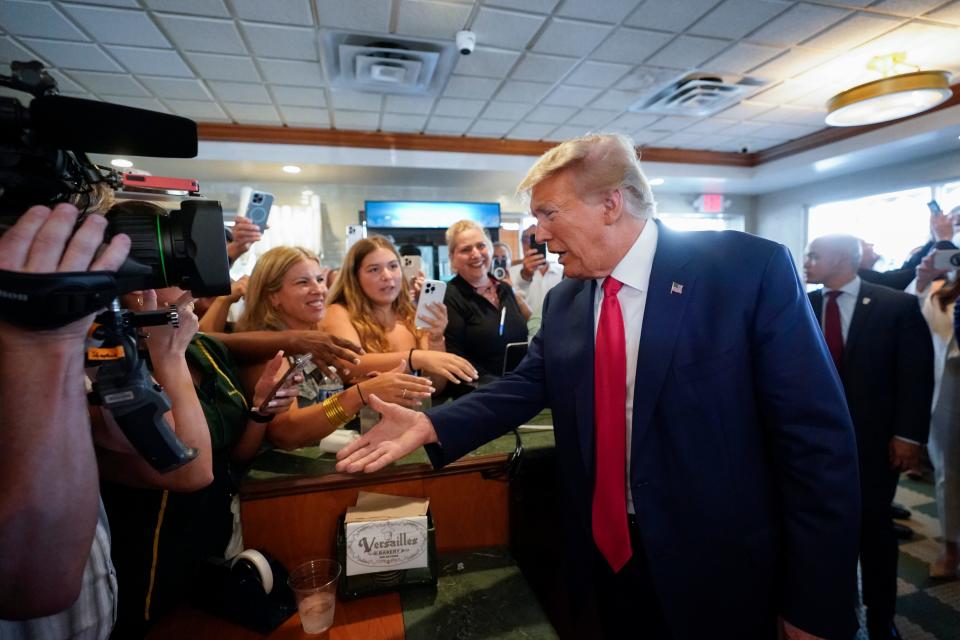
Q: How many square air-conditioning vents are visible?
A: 2